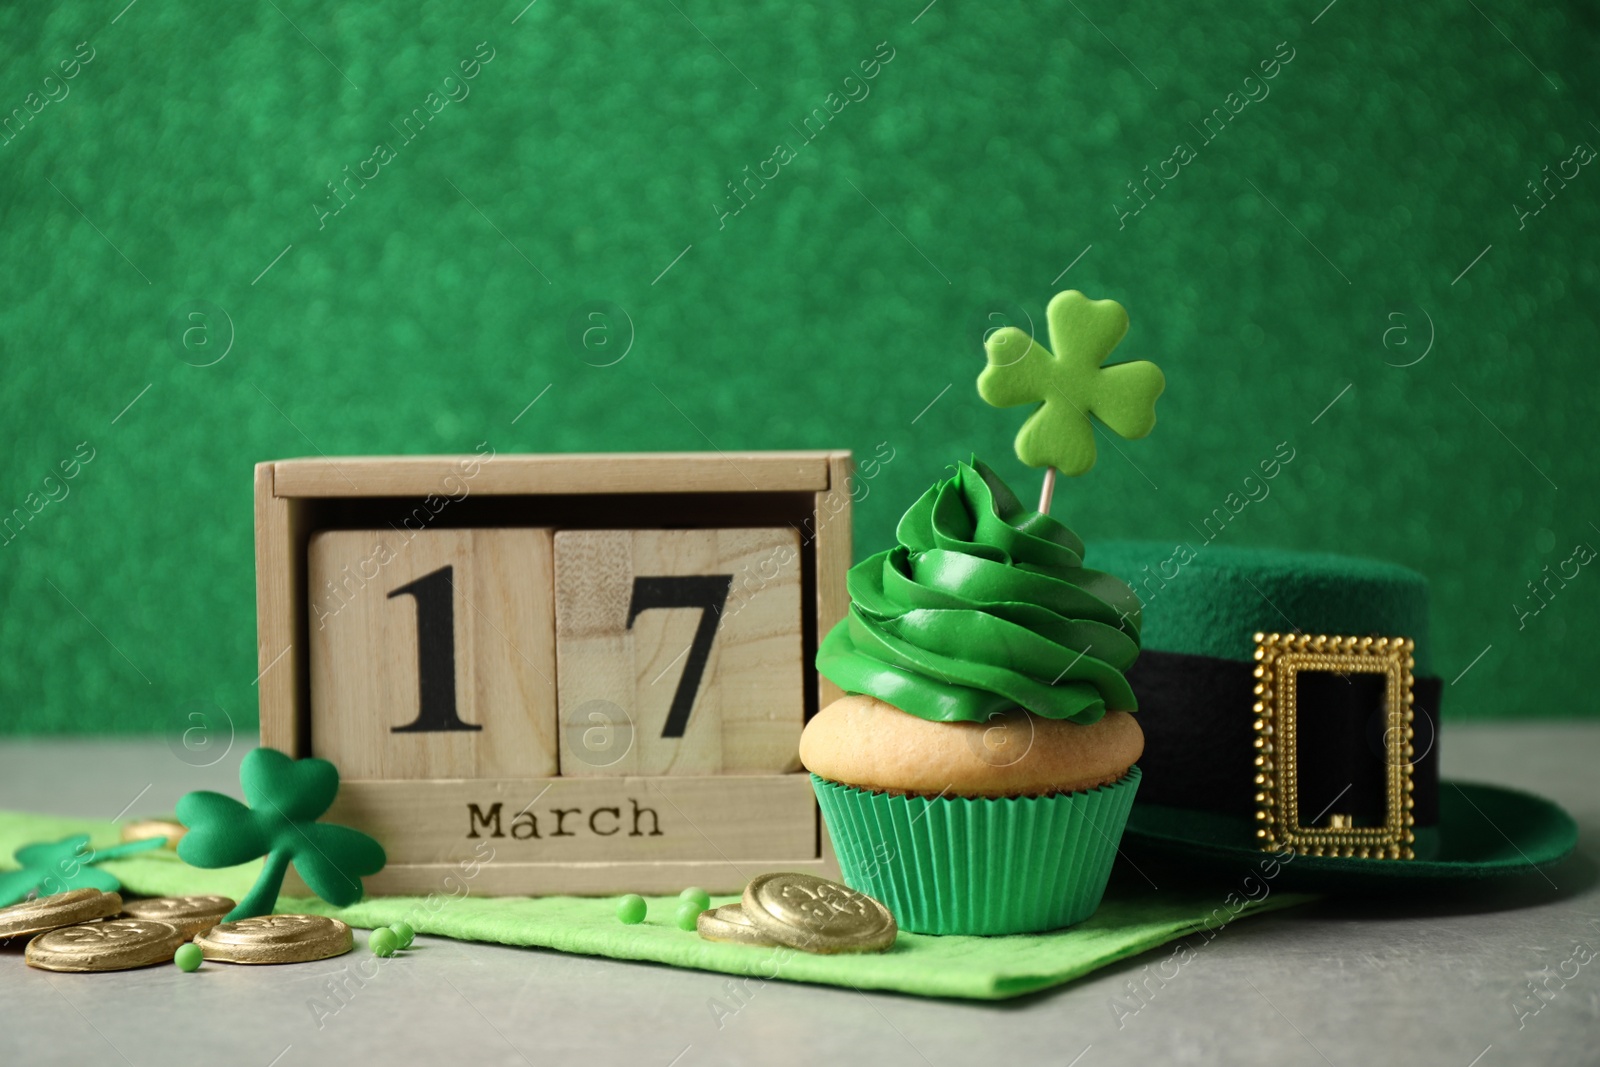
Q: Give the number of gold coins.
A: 7